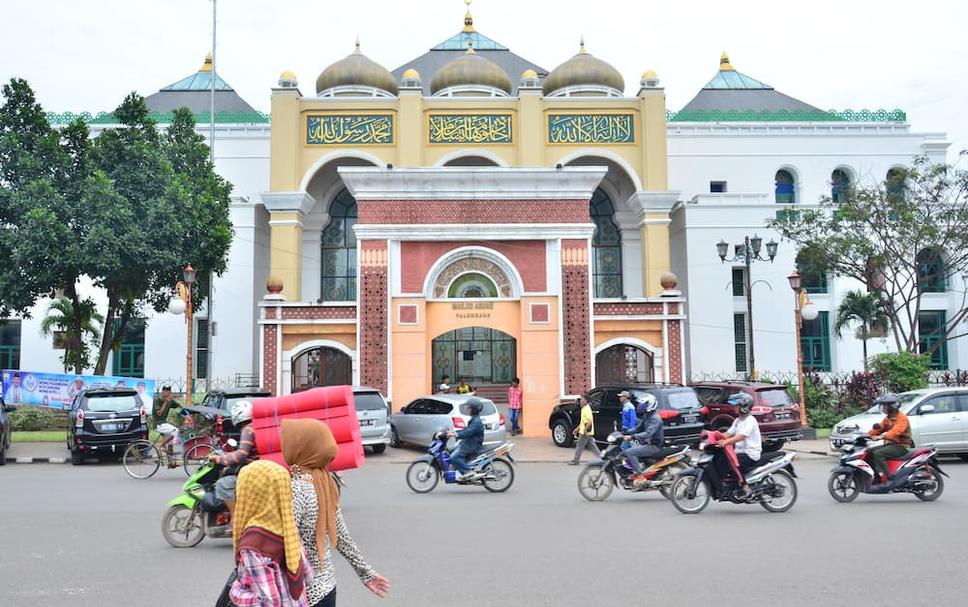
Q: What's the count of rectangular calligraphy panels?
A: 3